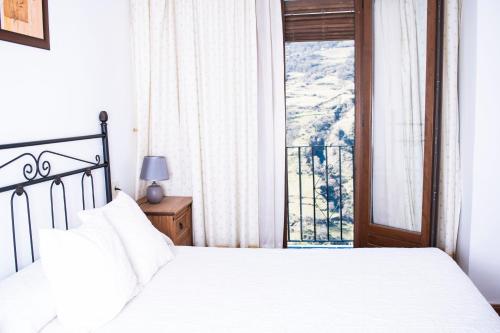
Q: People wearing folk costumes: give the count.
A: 0